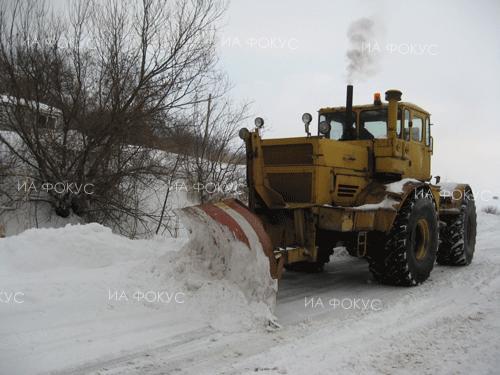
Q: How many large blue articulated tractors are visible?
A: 0